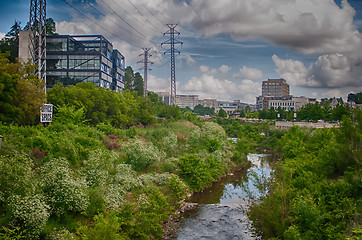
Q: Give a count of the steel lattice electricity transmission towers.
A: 3